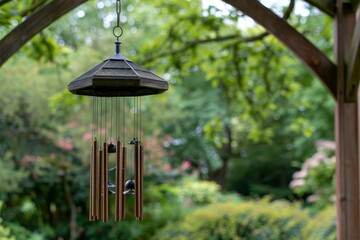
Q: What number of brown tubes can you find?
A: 8